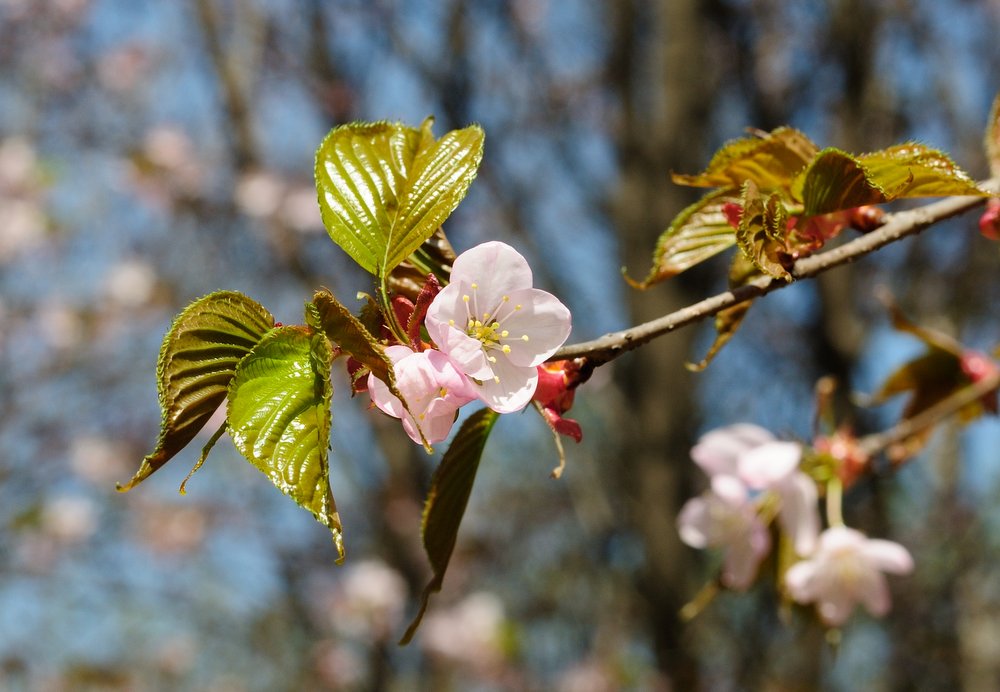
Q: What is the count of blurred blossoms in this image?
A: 3